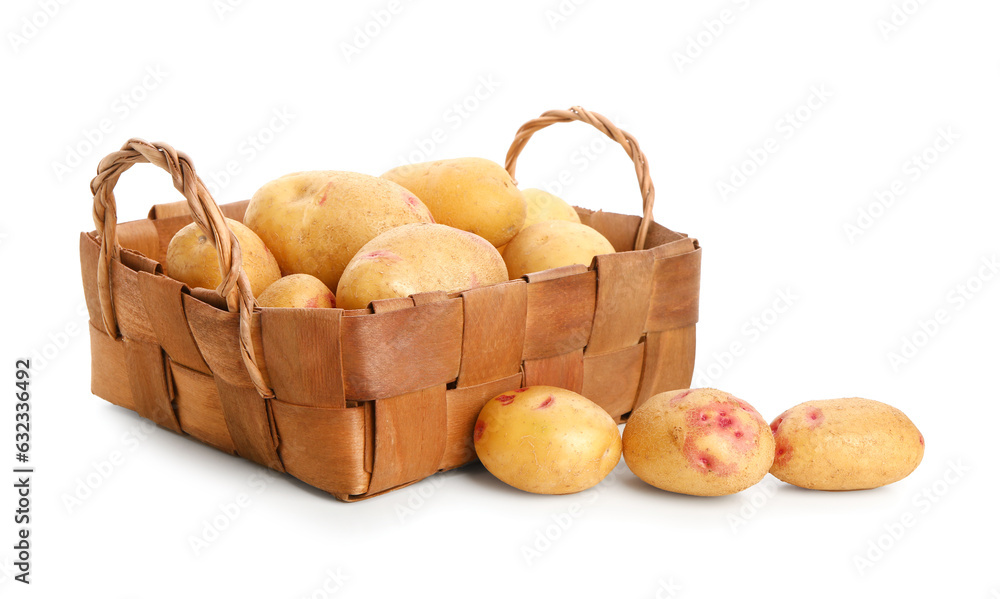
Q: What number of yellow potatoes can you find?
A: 10